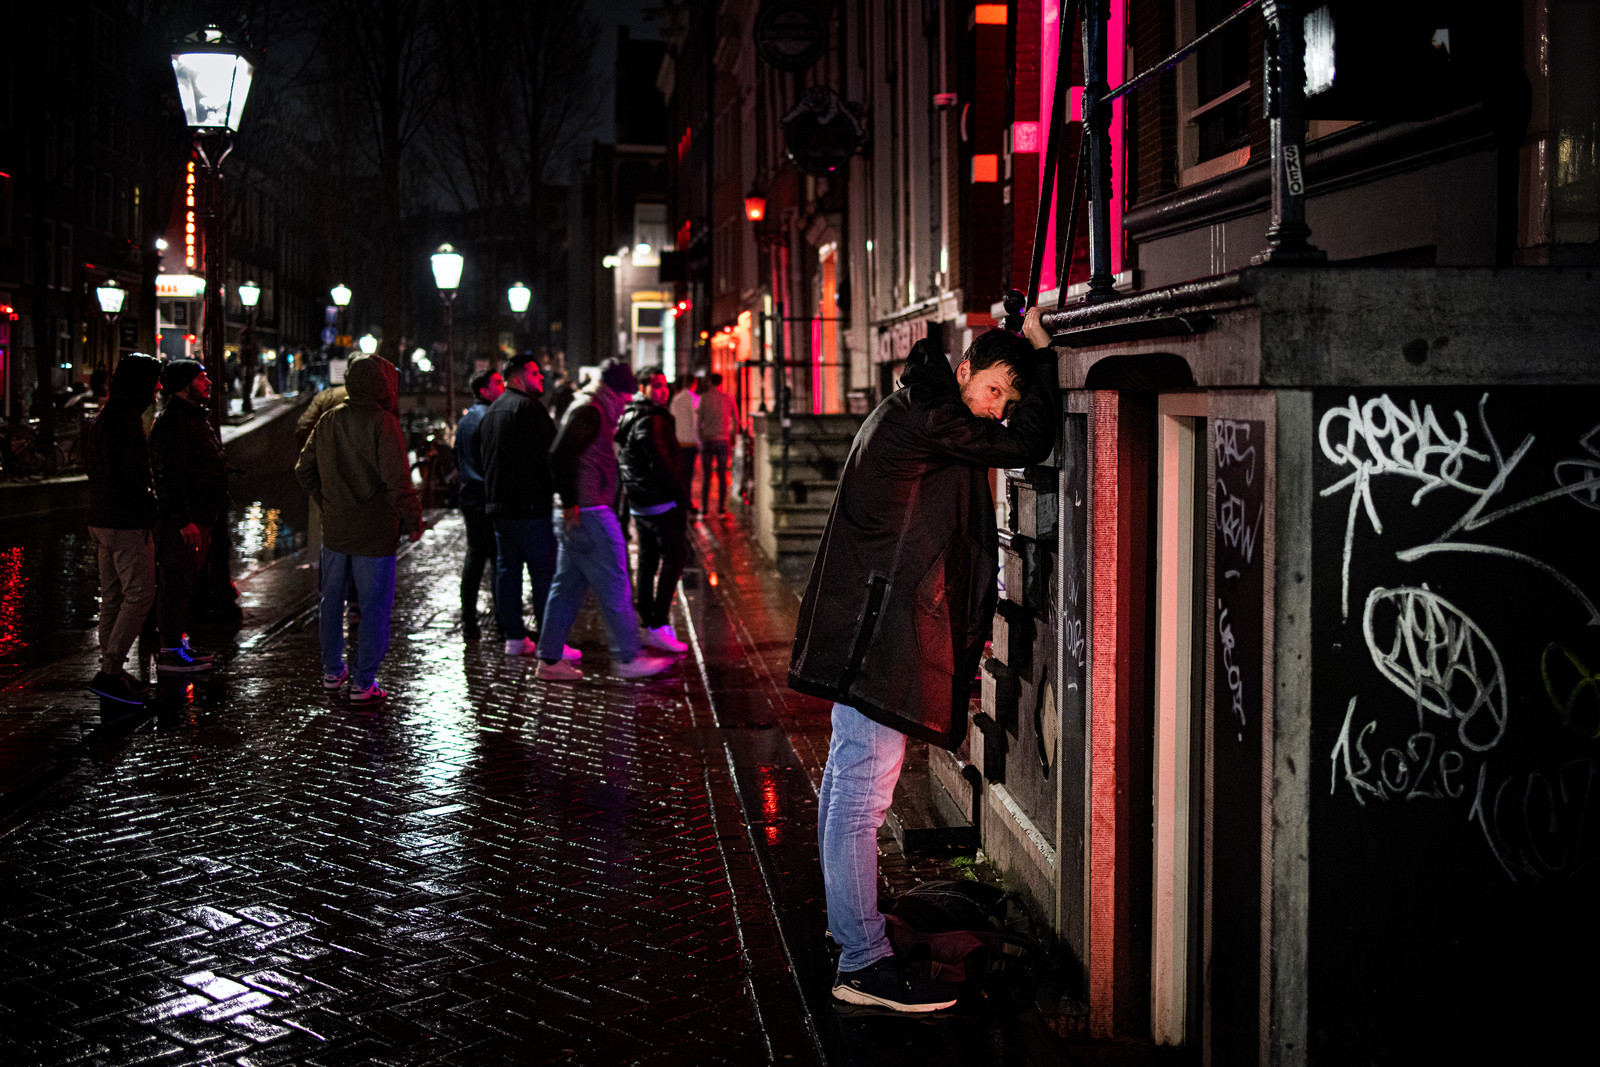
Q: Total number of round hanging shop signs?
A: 2